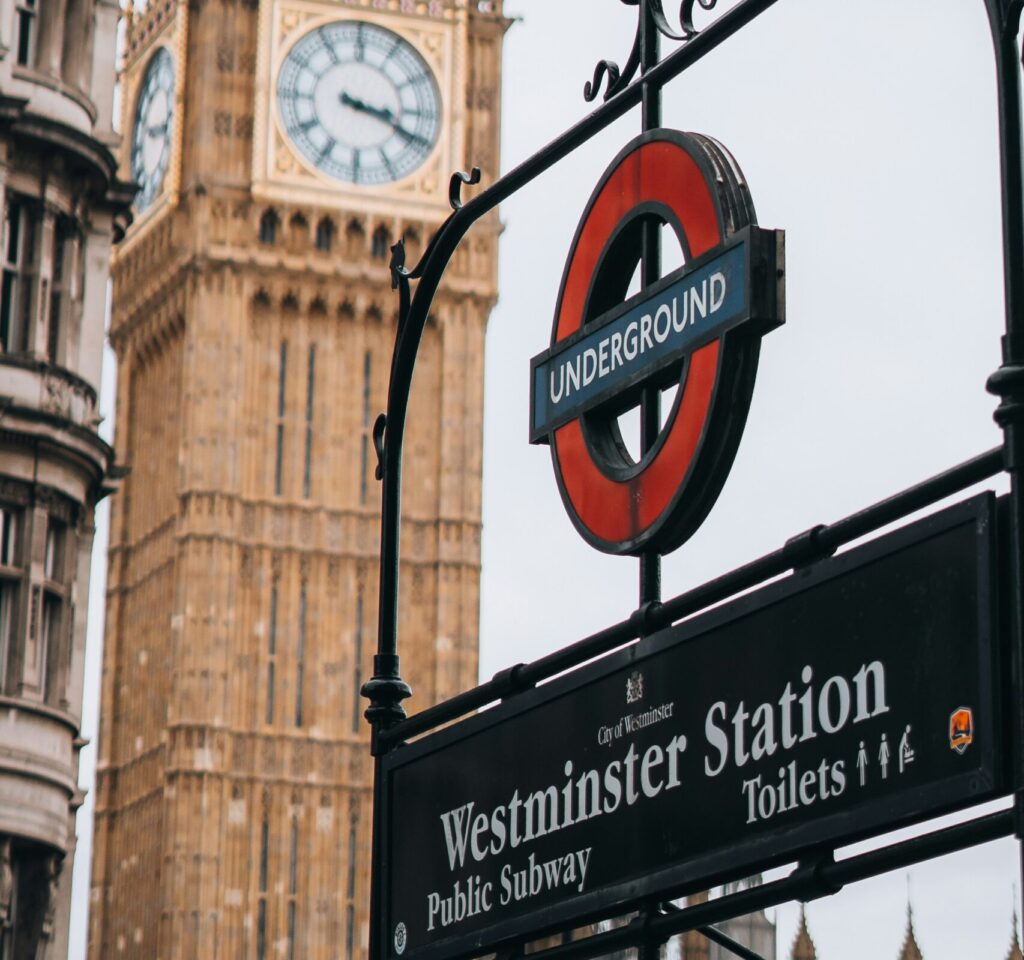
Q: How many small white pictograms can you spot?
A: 3